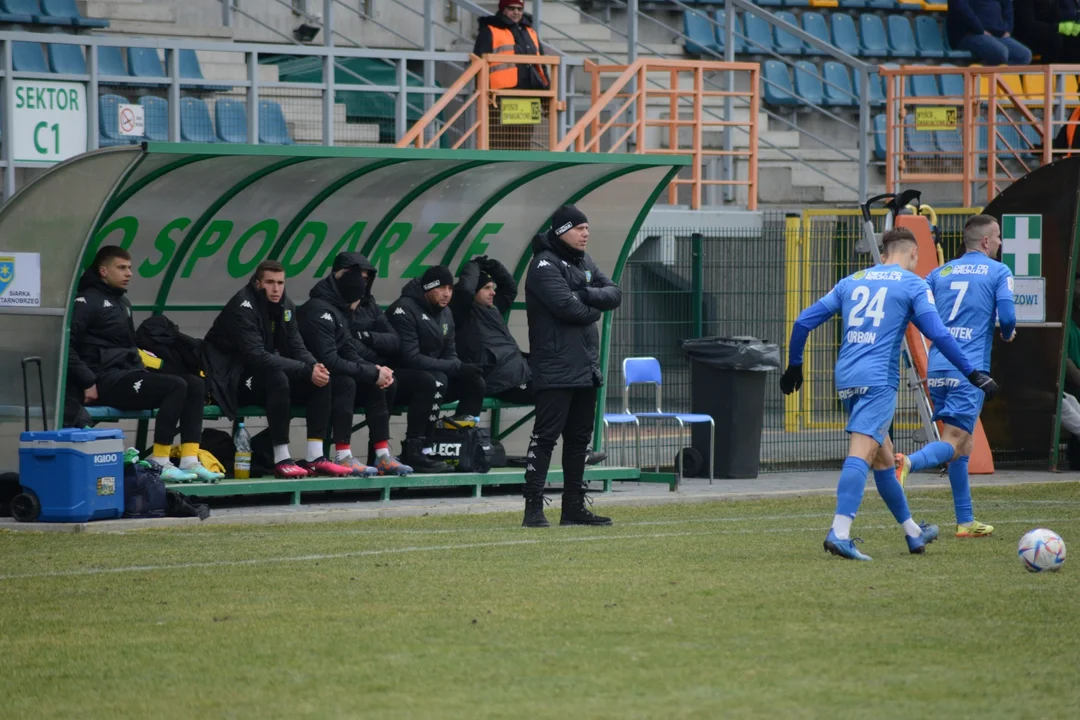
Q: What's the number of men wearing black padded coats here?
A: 7